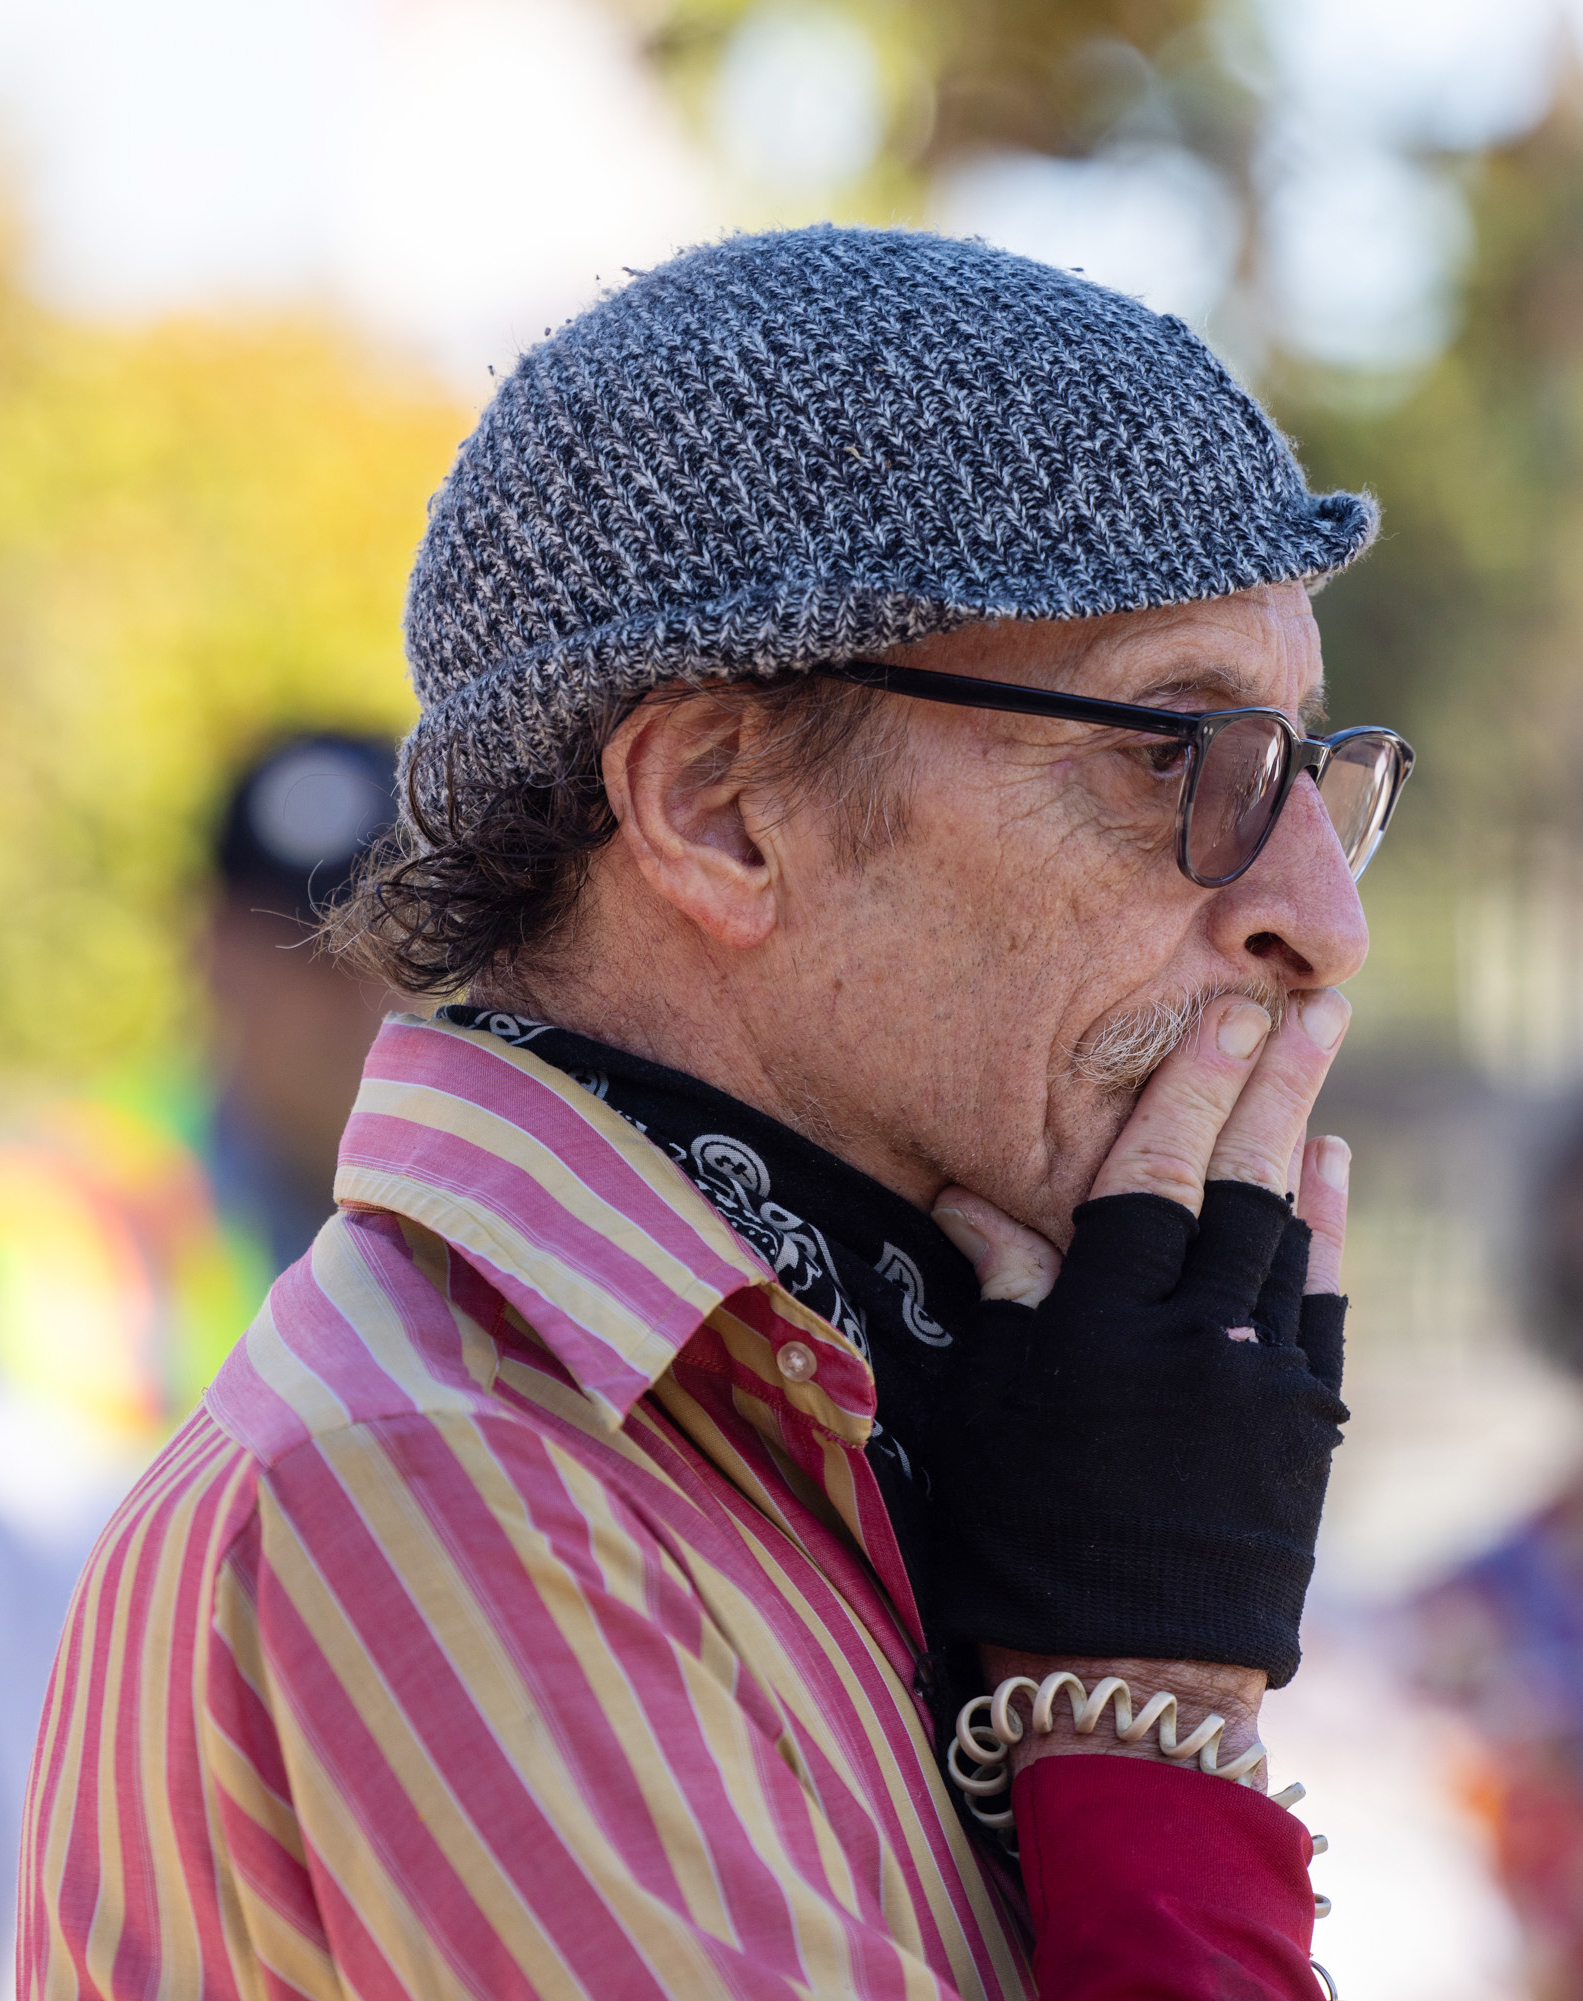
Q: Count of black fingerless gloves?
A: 1